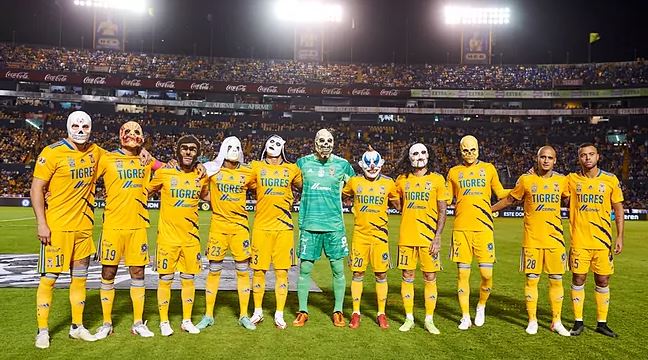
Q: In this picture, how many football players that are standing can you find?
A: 11